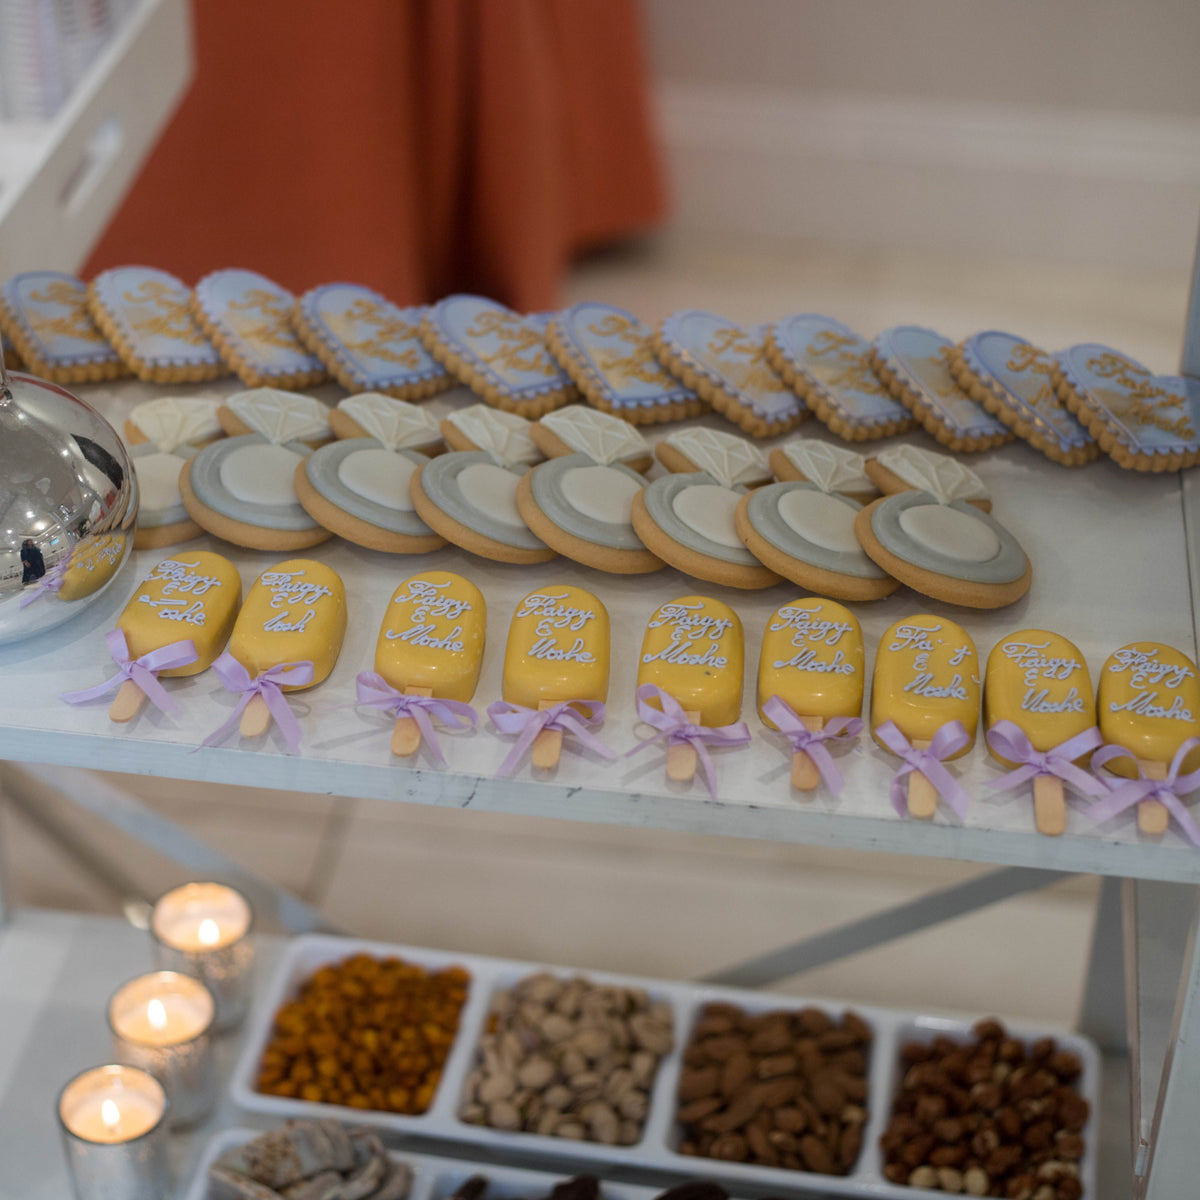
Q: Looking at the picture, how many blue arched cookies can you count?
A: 11